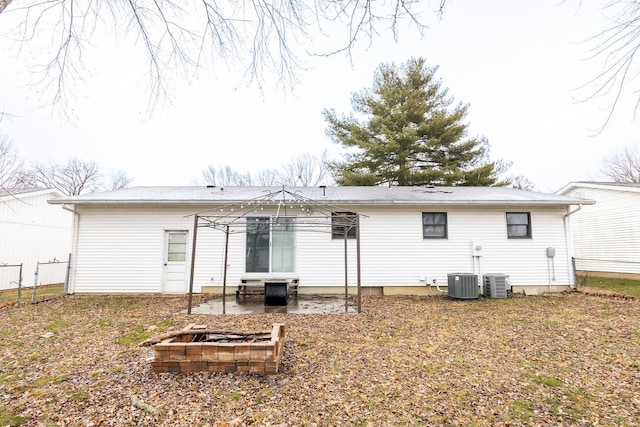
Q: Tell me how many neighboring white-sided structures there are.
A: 2